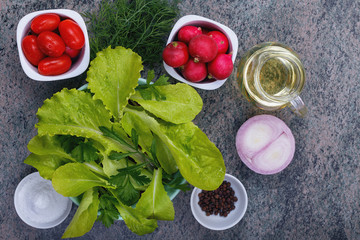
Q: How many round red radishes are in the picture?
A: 6